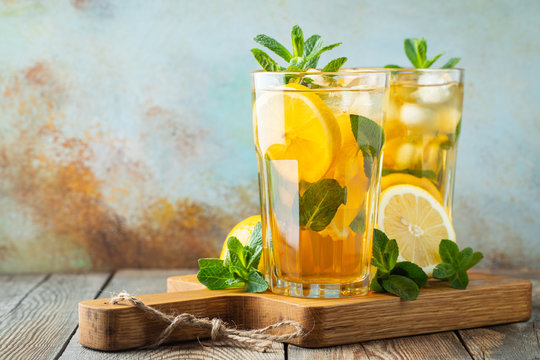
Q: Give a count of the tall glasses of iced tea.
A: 2